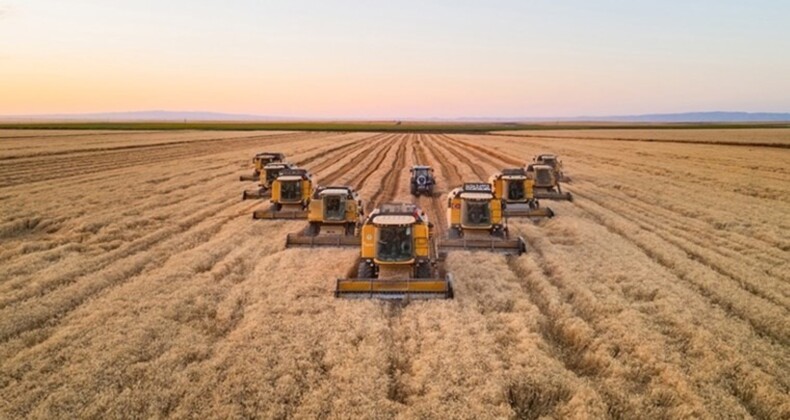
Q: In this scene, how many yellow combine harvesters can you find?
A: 9